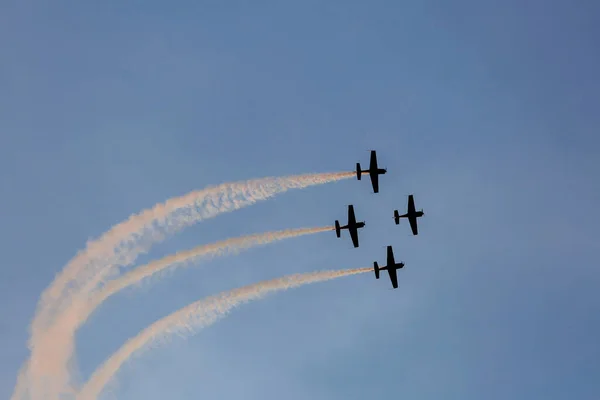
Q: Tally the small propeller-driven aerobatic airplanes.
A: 4